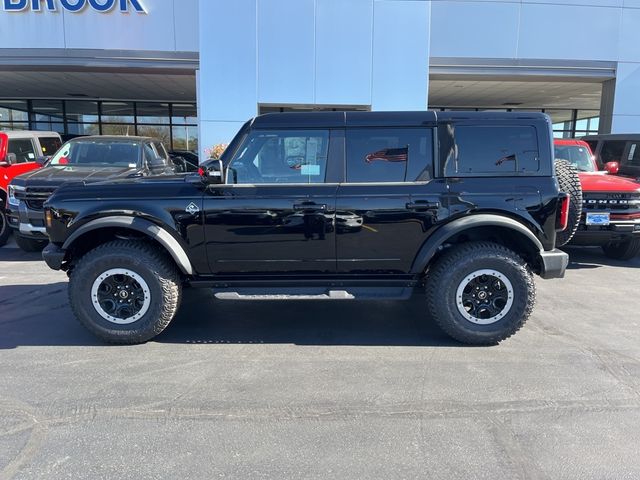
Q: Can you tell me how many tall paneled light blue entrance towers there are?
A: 1